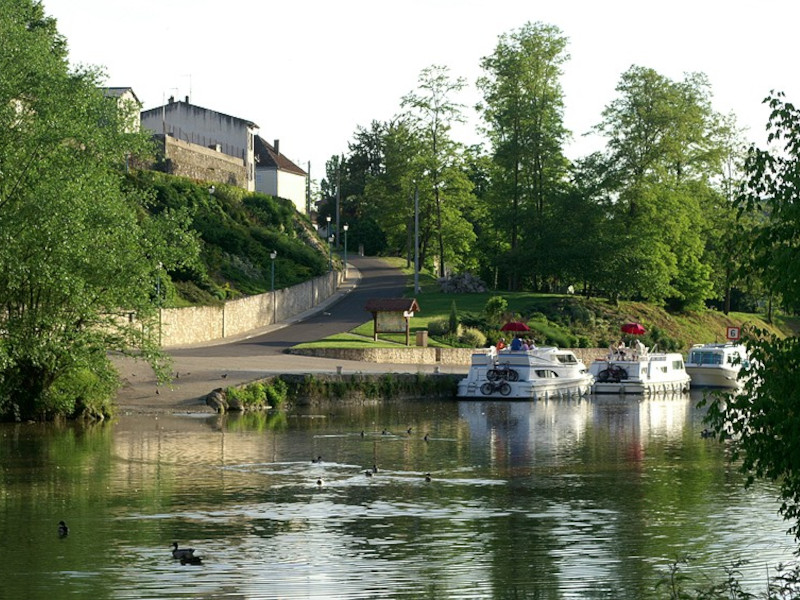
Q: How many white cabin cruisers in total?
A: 3